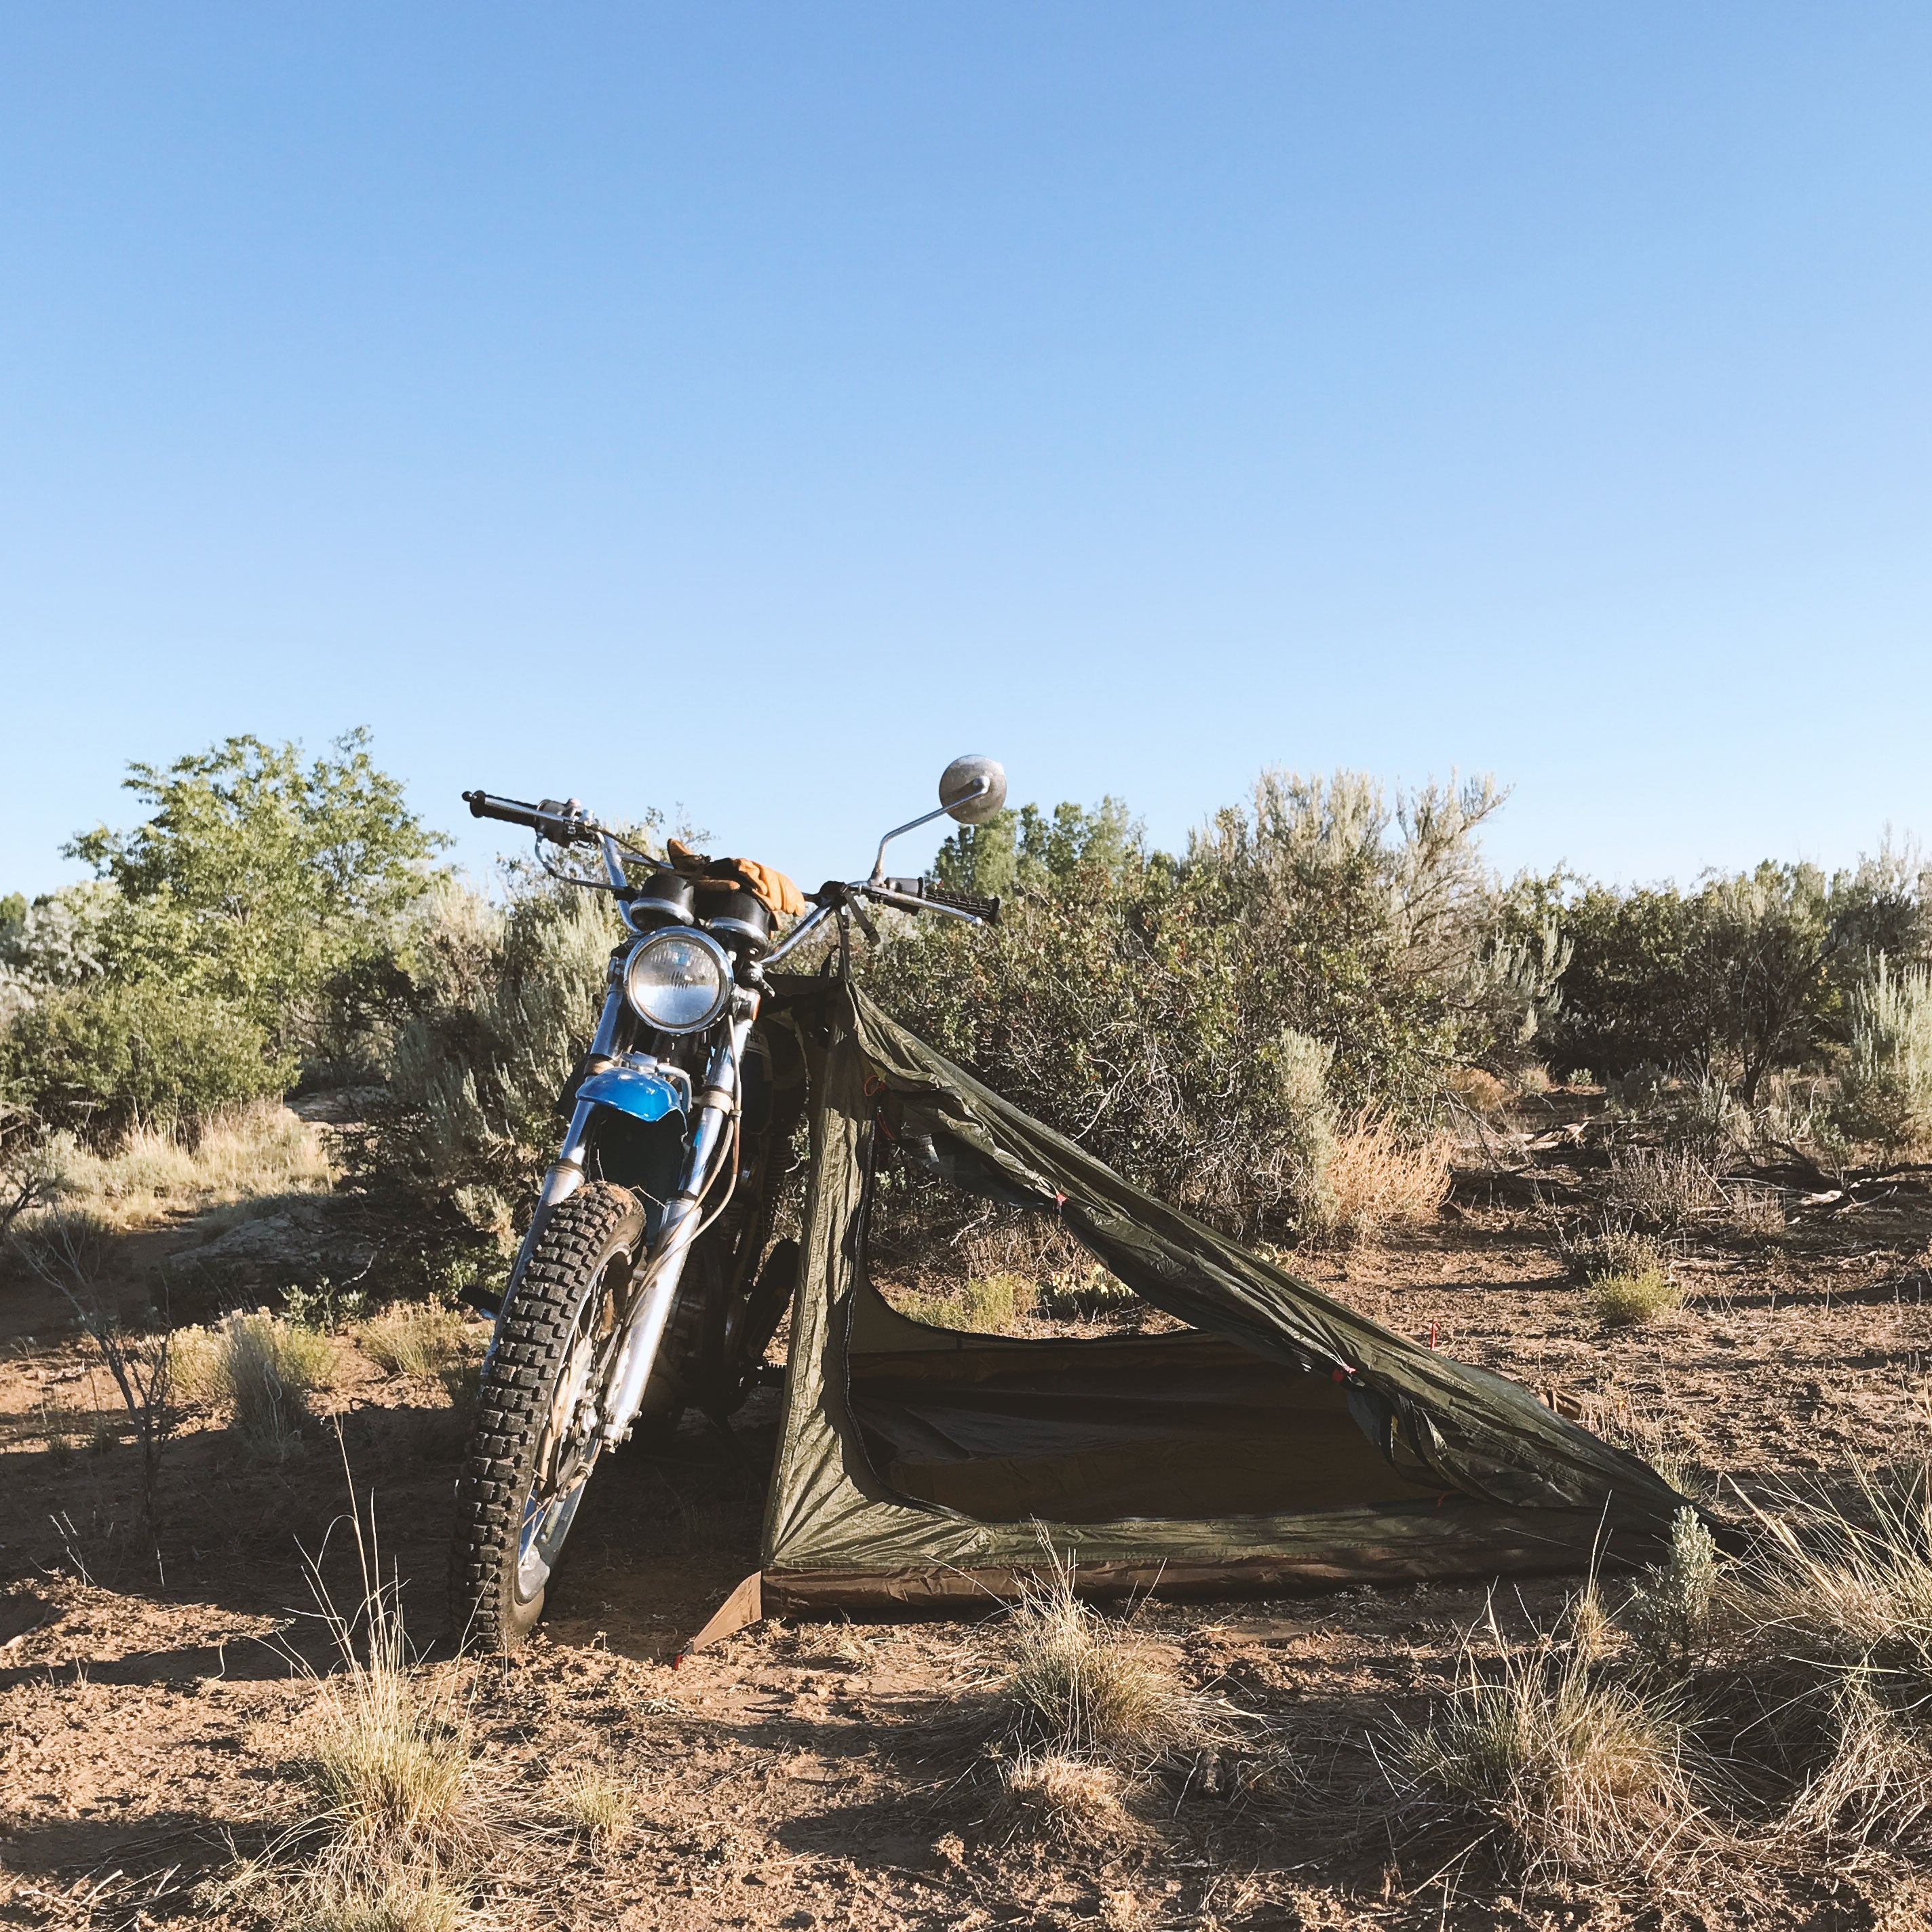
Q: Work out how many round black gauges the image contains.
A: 2